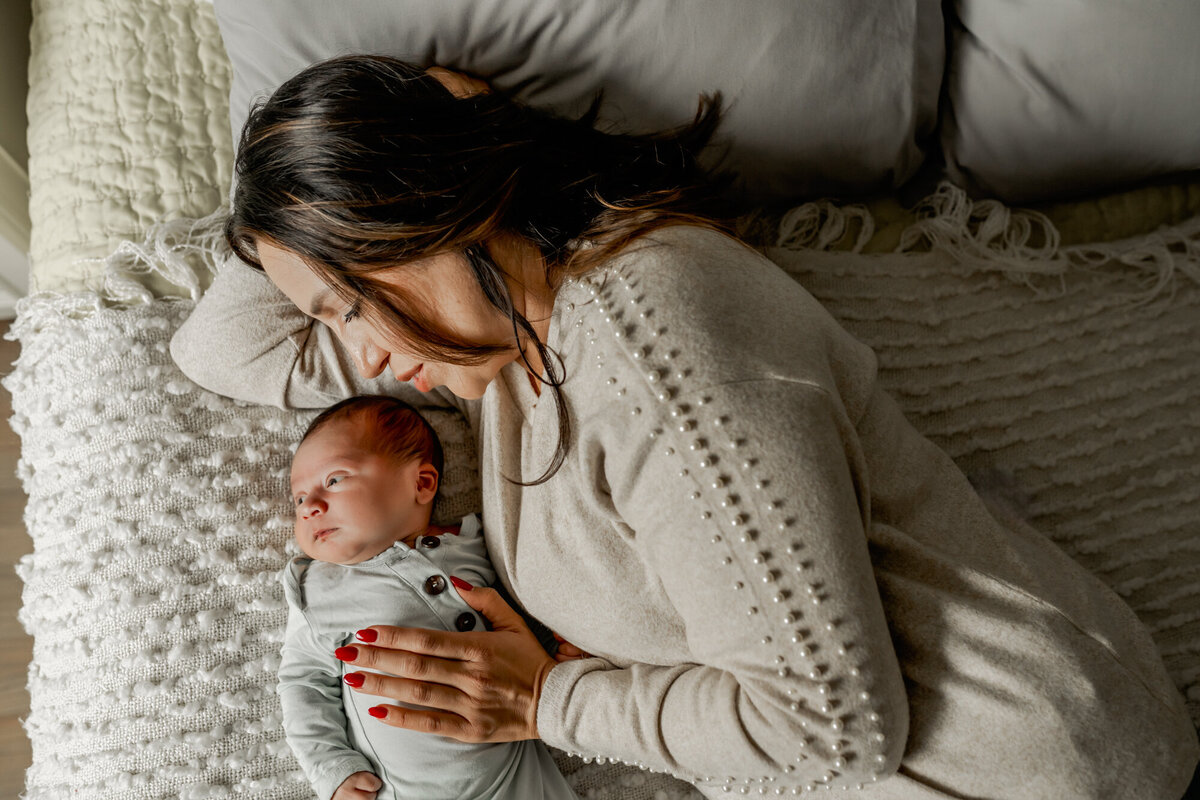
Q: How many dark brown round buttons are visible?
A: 3